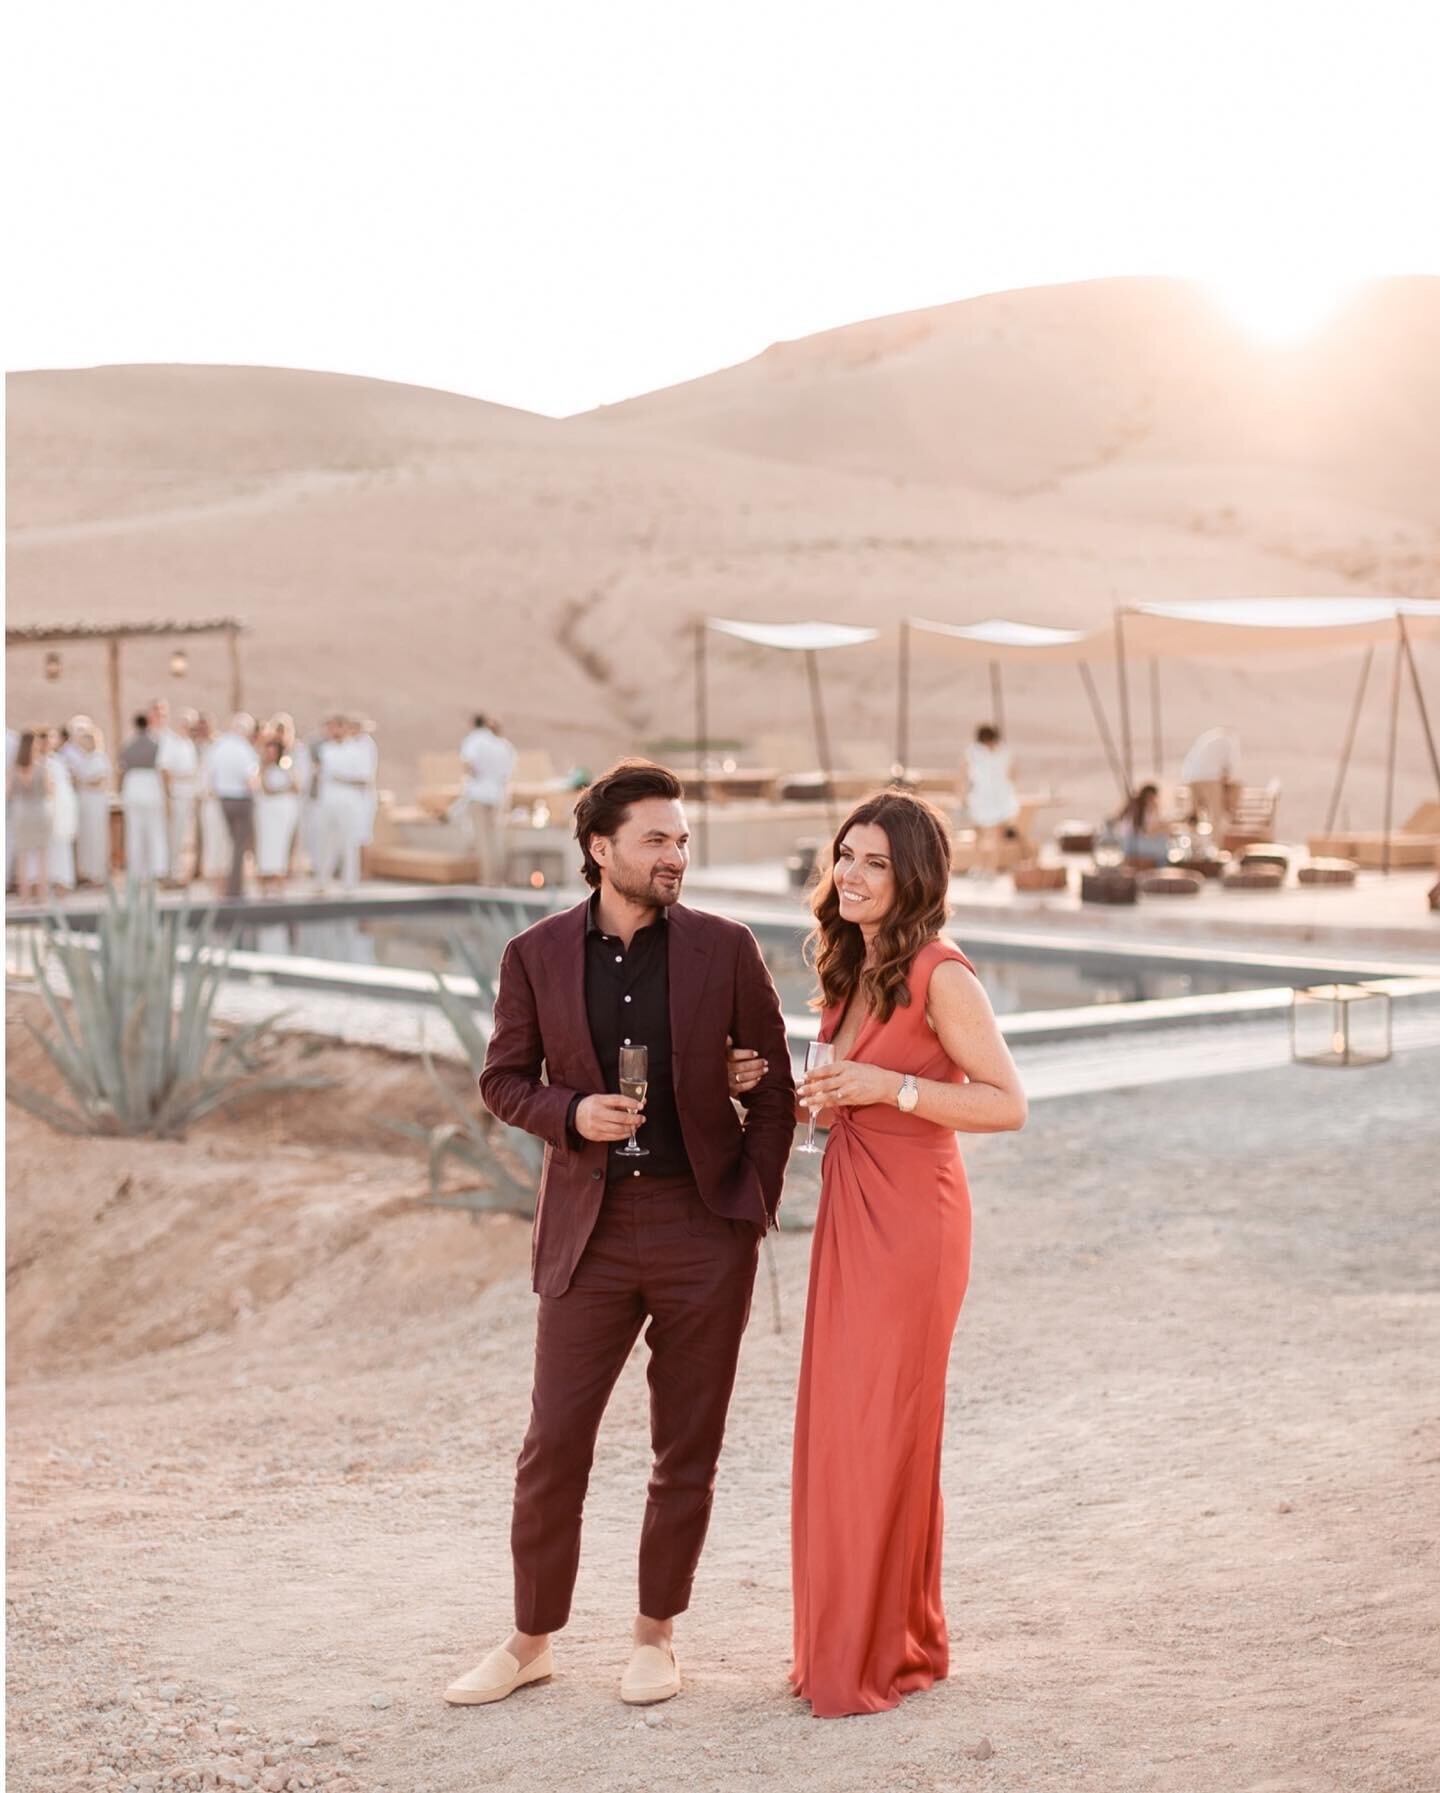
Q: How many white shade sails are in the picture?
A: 3